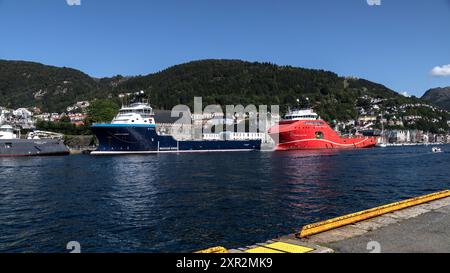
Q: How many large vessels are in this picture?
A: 3